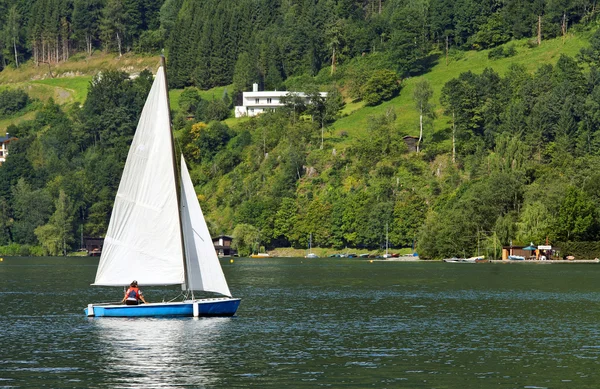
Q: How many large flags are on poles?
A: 0